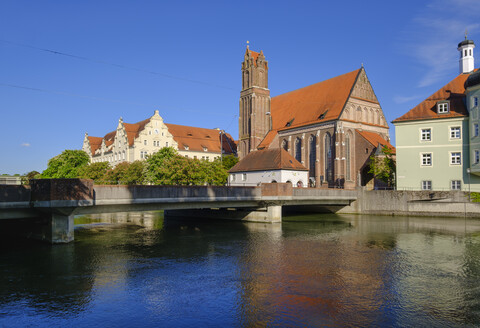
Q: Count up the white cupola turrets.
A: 1